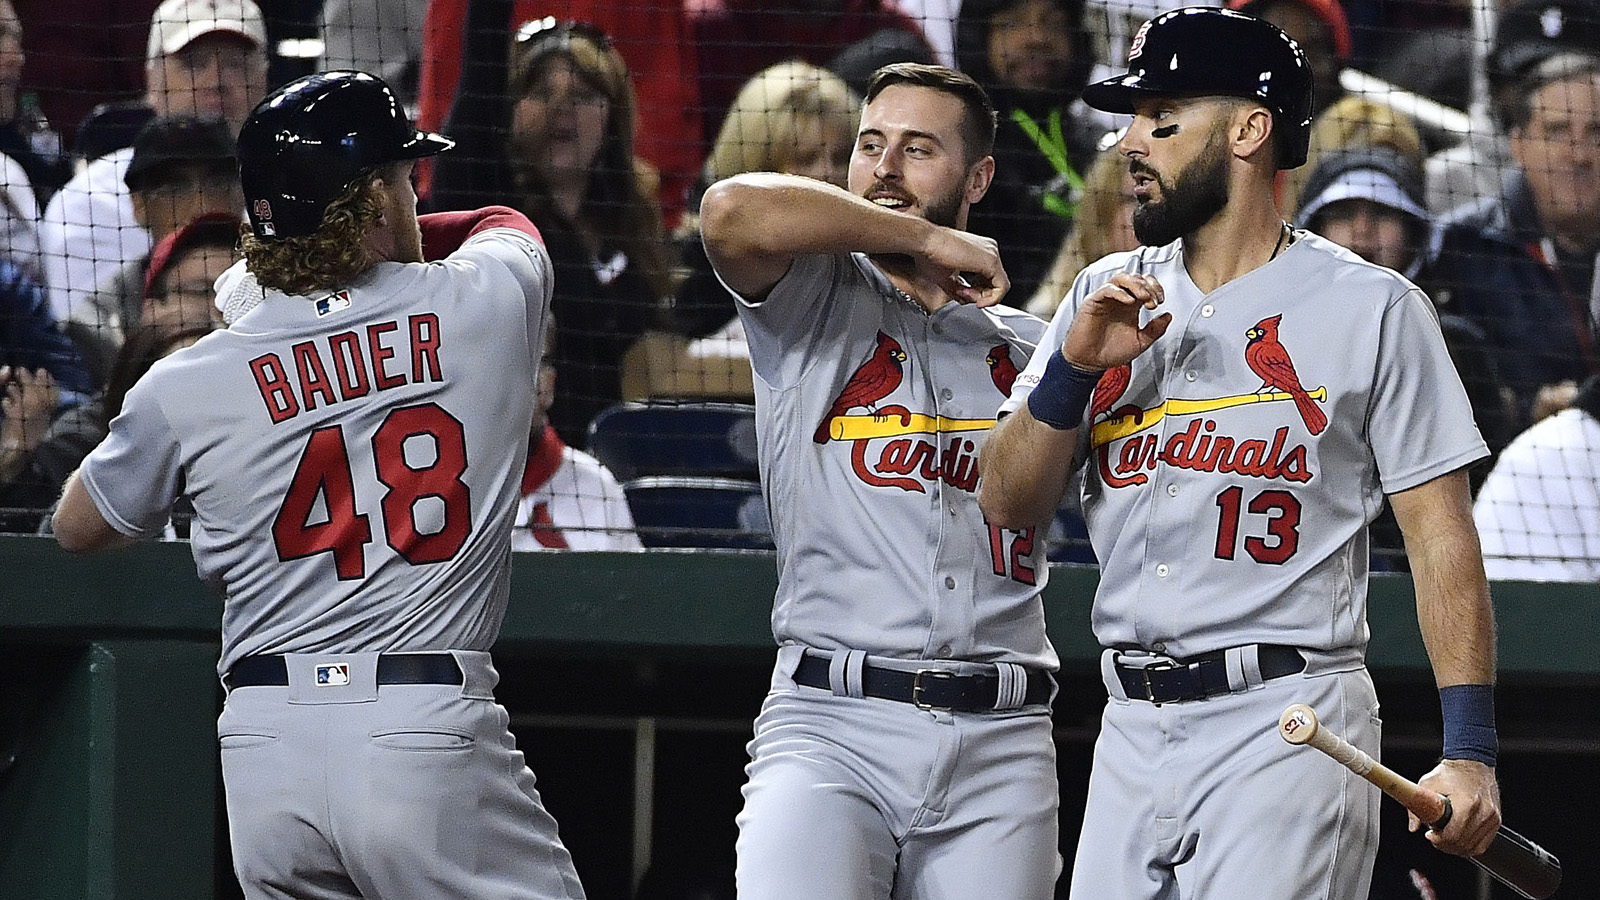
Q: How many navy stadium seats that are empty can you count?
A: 2